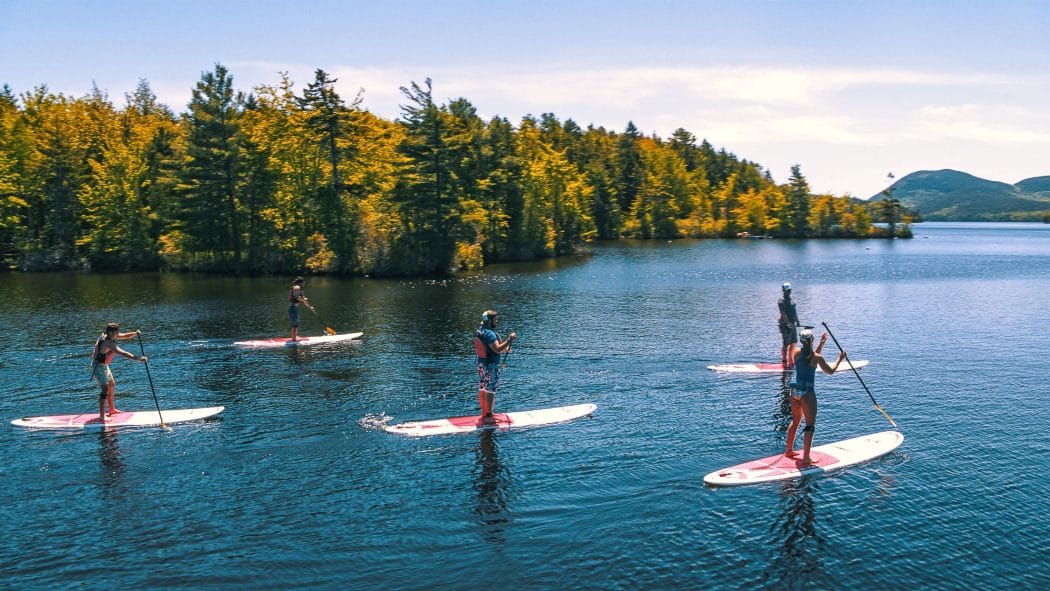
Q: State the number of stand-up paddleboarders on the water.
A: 5